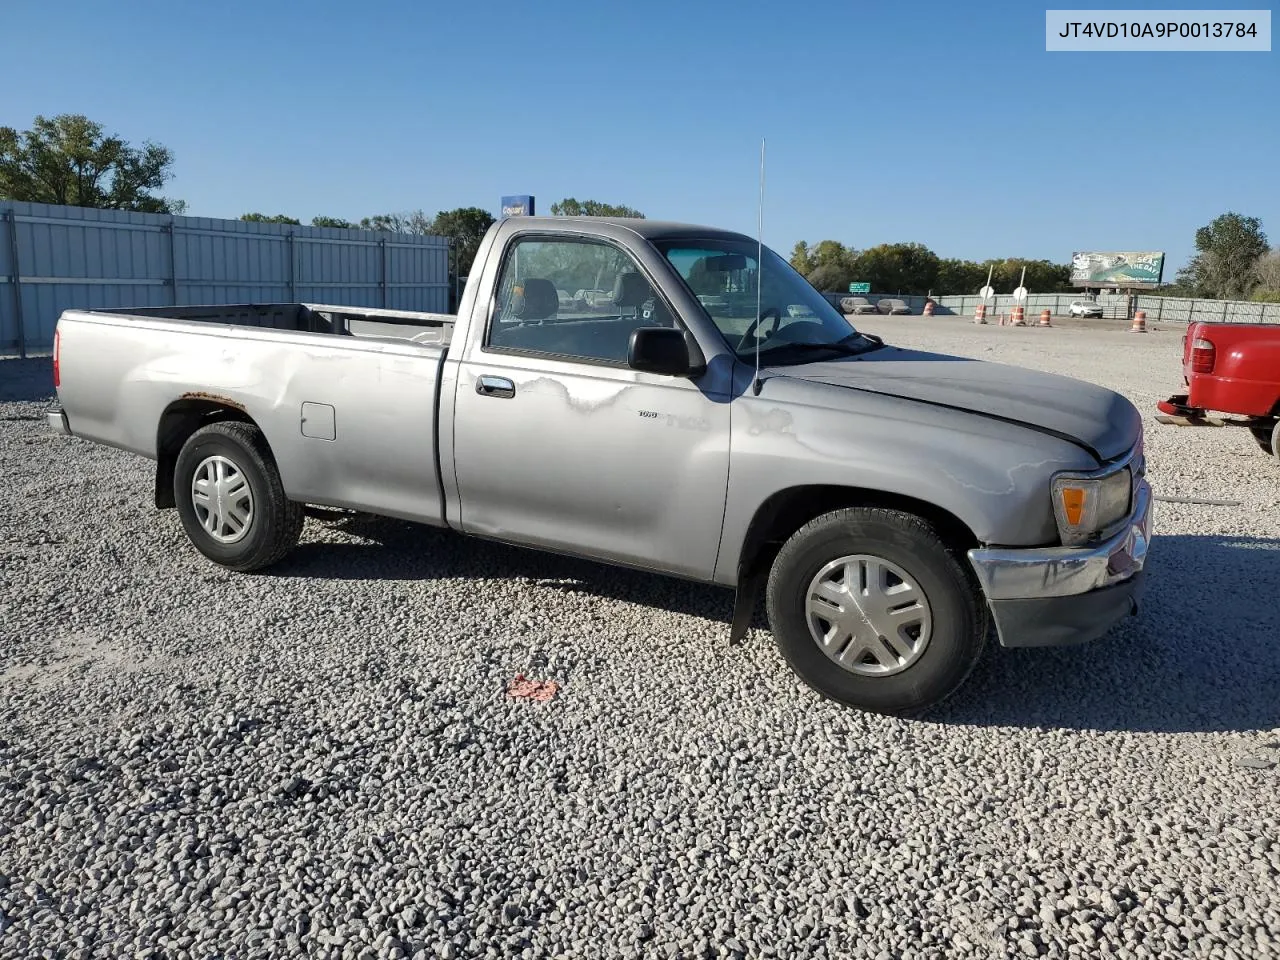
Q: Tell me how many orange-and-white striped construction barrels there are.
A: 5